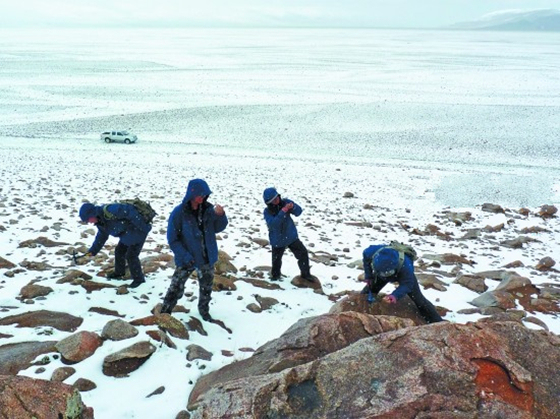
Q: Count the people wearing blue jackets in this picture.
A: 4